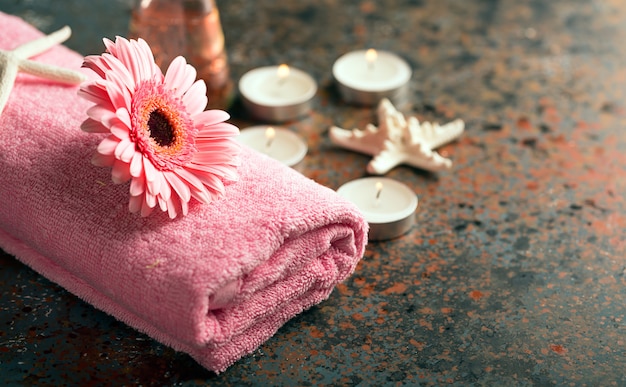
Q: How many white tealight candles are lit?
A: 4